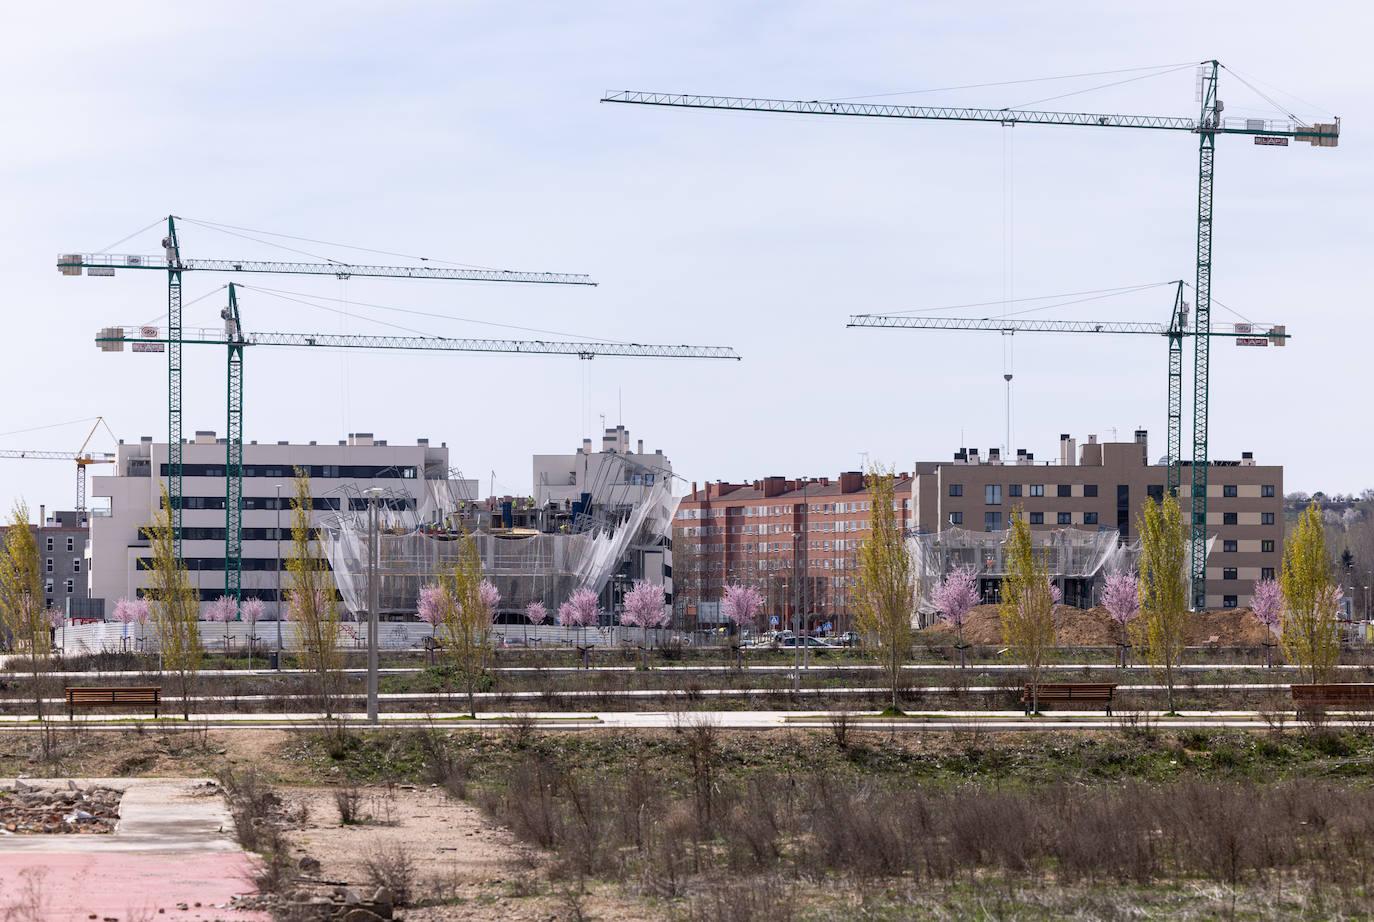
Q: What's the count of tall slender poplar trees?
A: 8